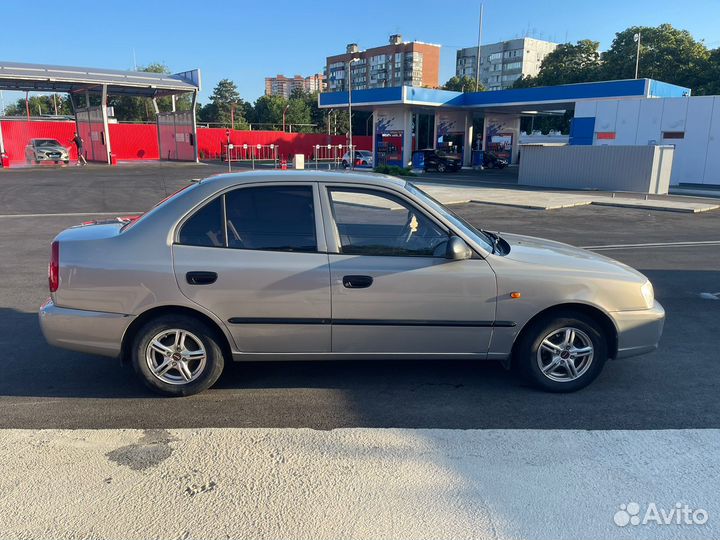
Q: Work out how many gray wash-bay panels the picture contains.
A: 2